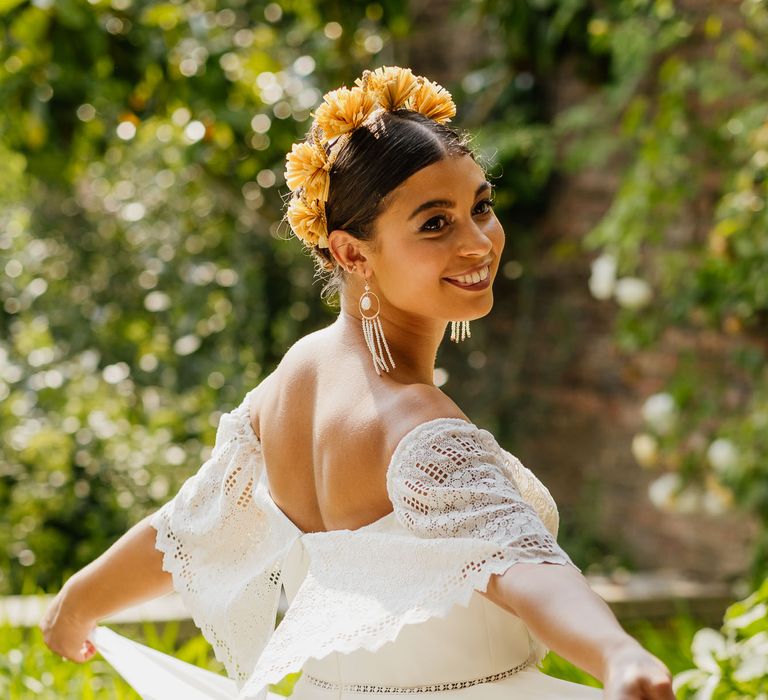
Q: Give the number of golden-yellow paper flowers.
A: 5